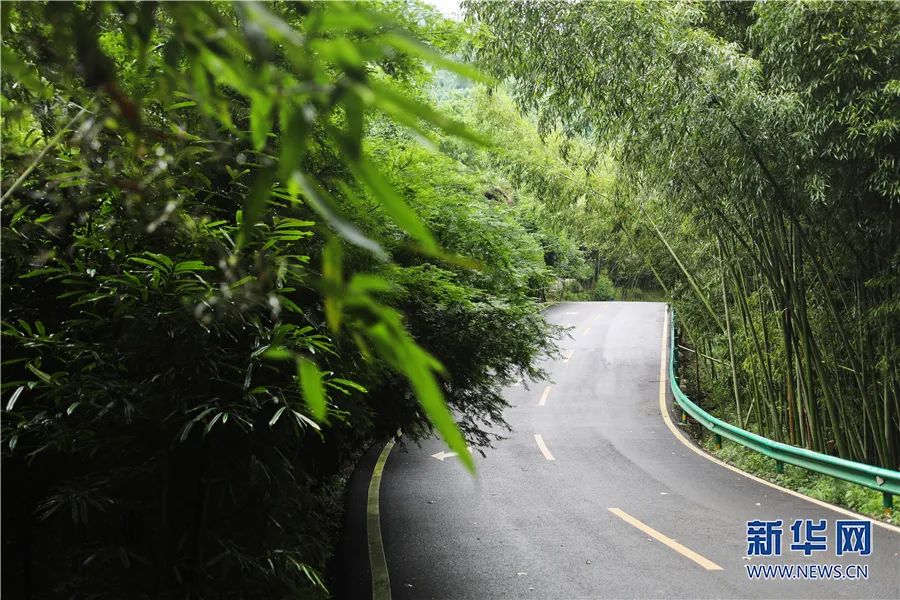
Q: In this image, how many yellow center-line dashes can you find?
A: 7